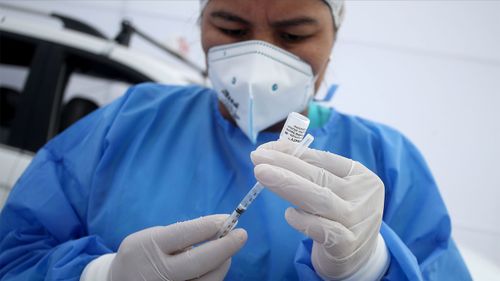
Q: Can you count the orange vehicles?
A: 0